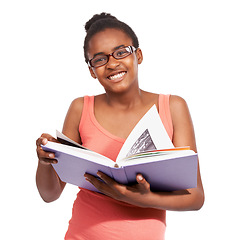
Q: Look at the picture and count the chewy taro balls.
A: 0